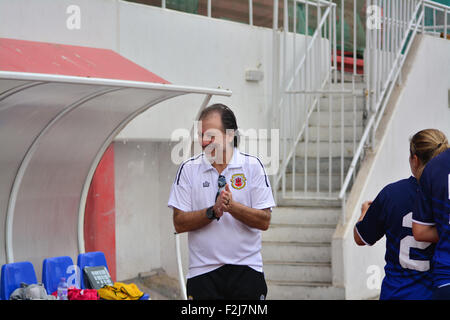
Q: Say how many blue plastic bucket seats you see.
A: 3